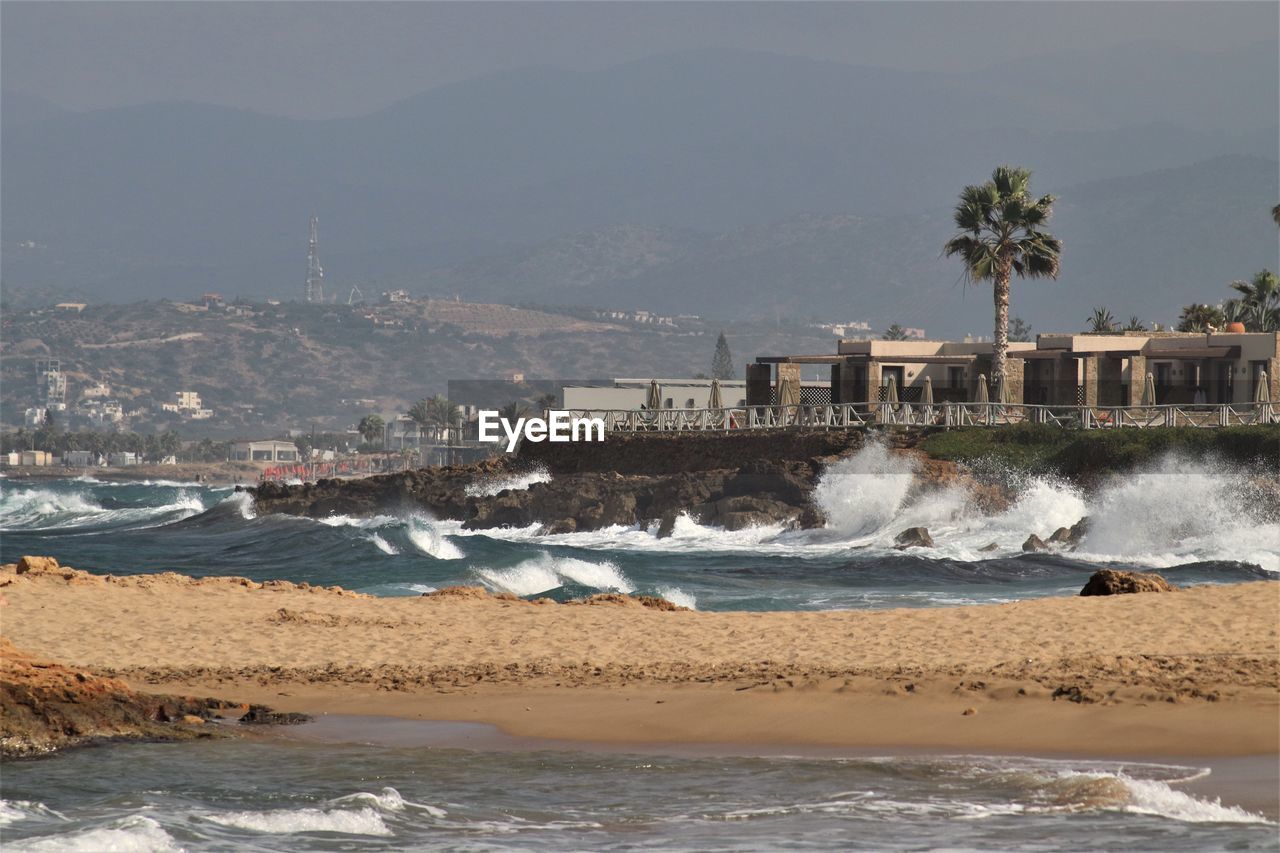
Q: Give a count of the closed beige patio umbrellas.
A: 9